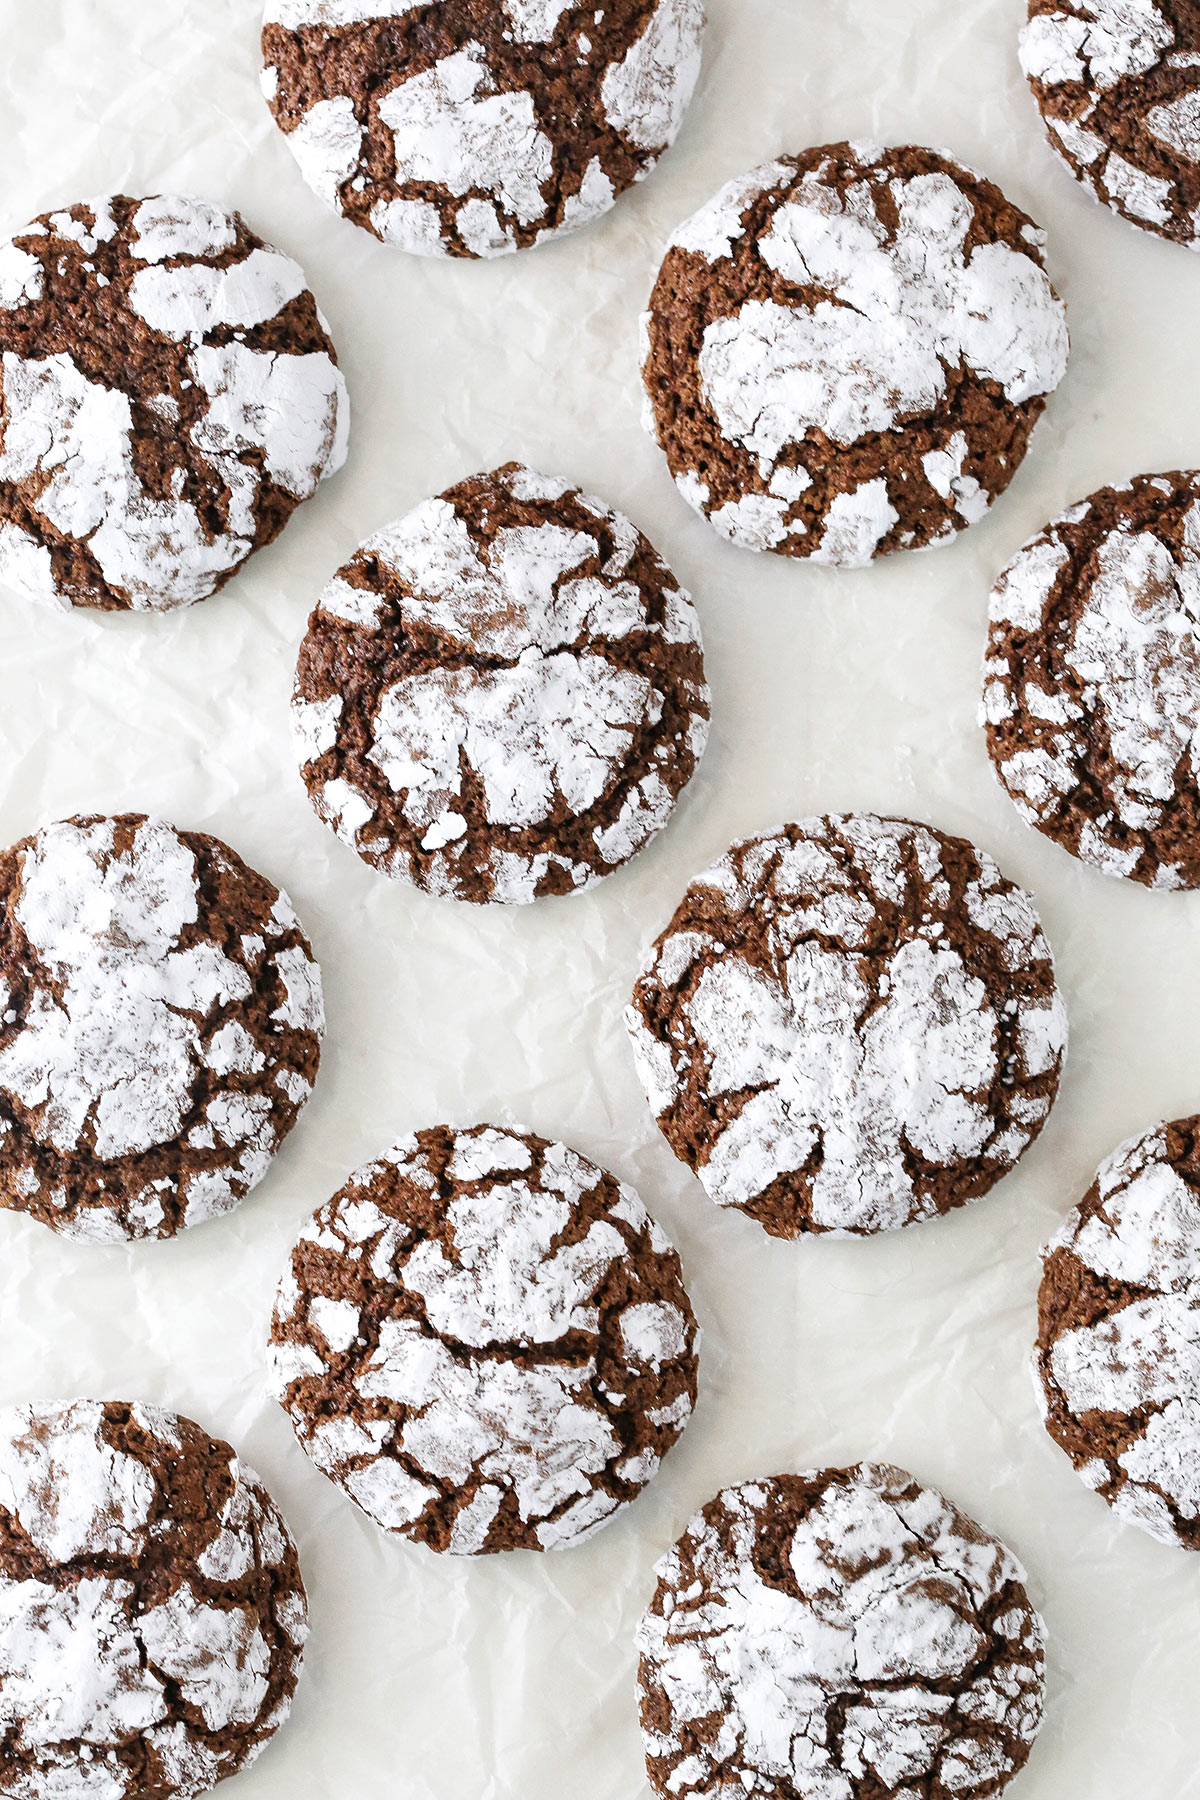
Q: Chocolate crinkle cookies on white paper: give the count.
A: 12